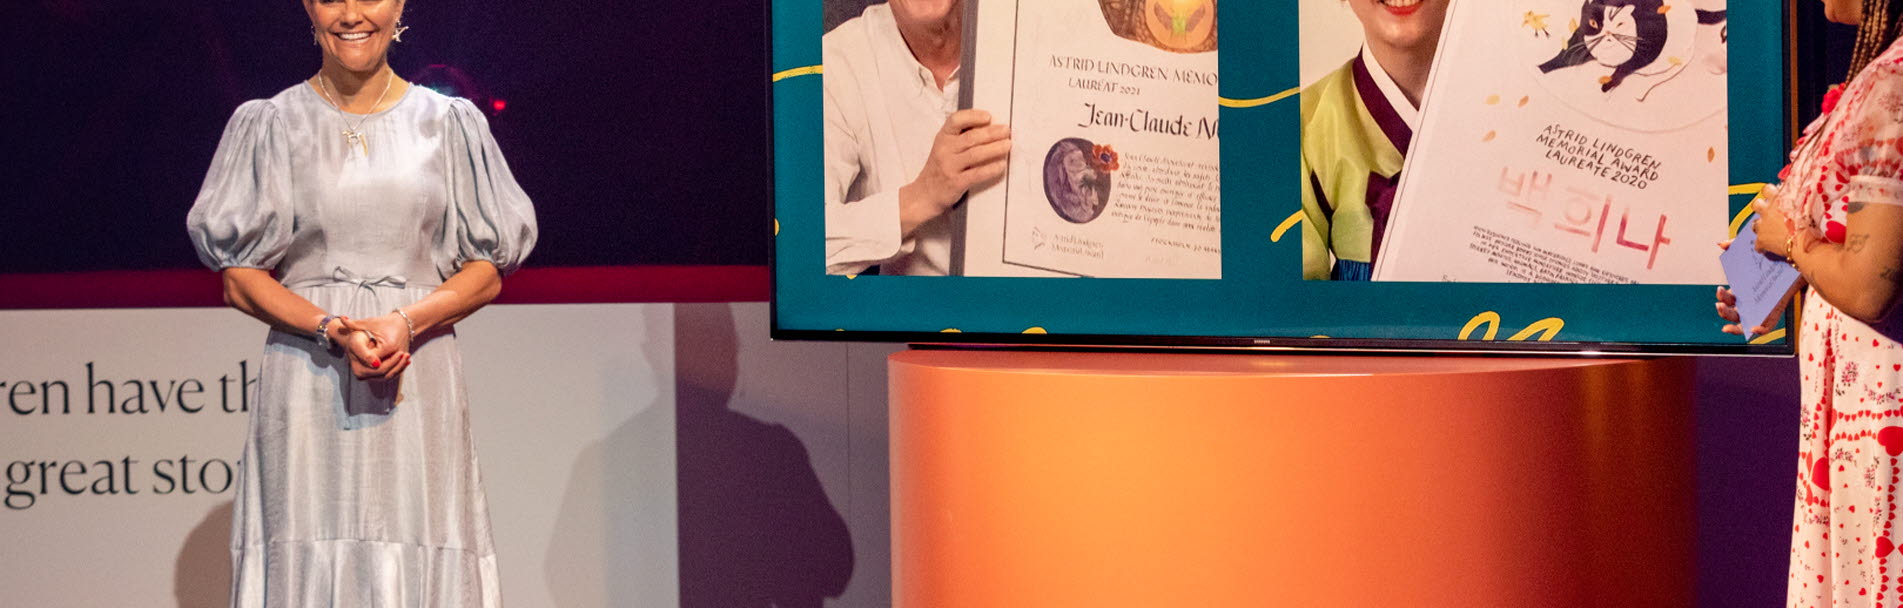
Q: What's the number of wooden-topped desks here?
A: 0